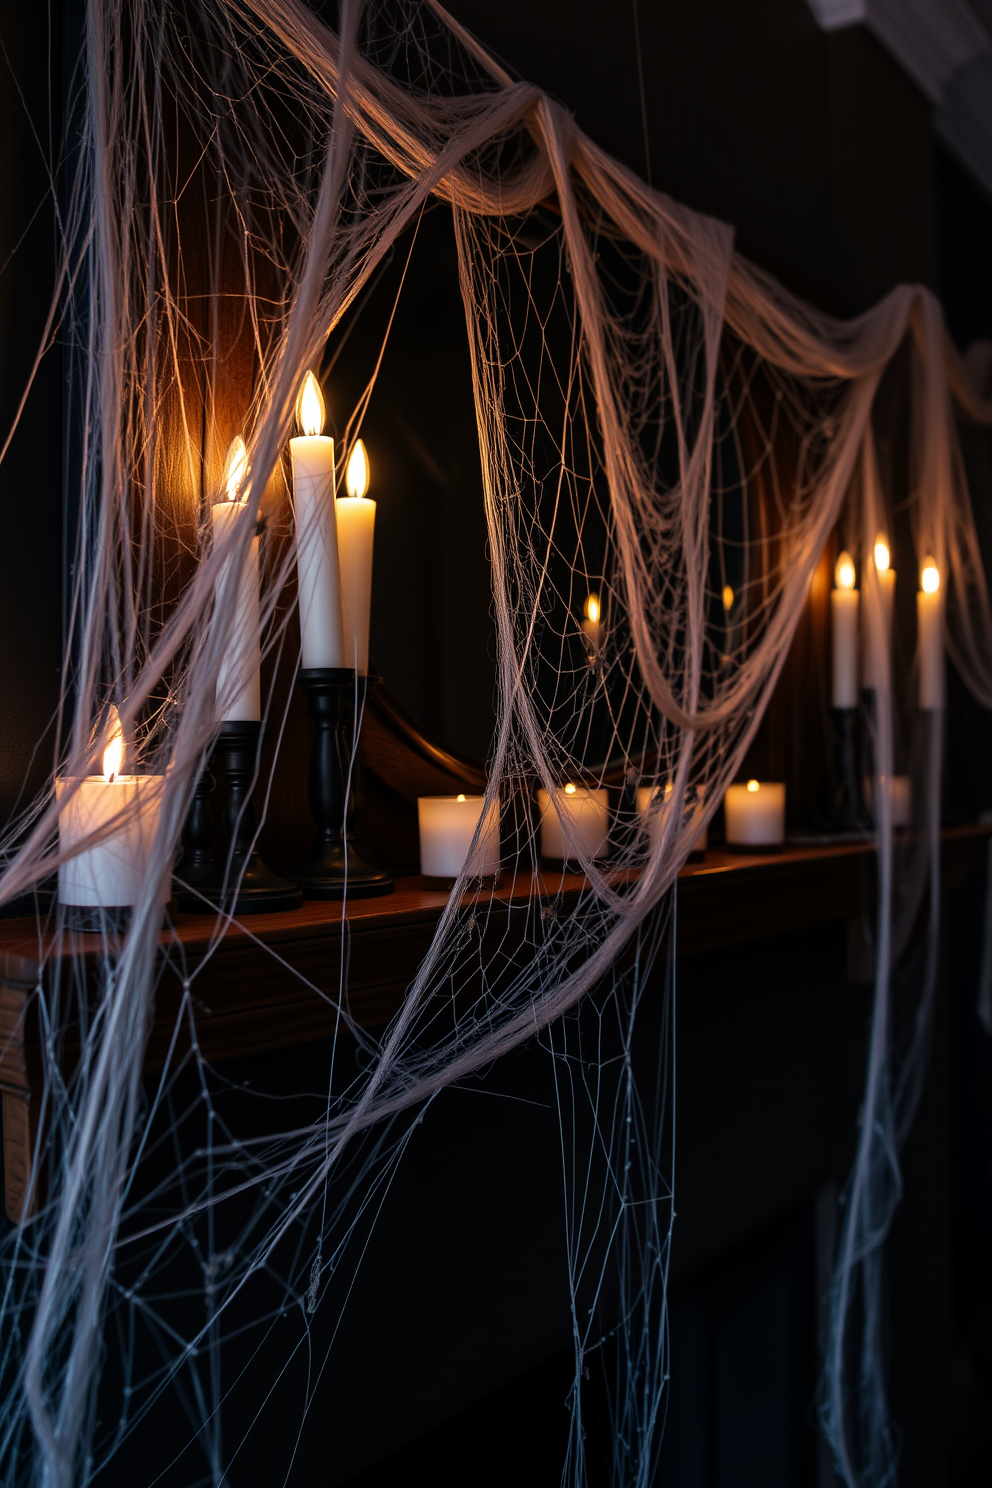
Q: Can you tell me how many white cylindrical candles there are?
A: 12